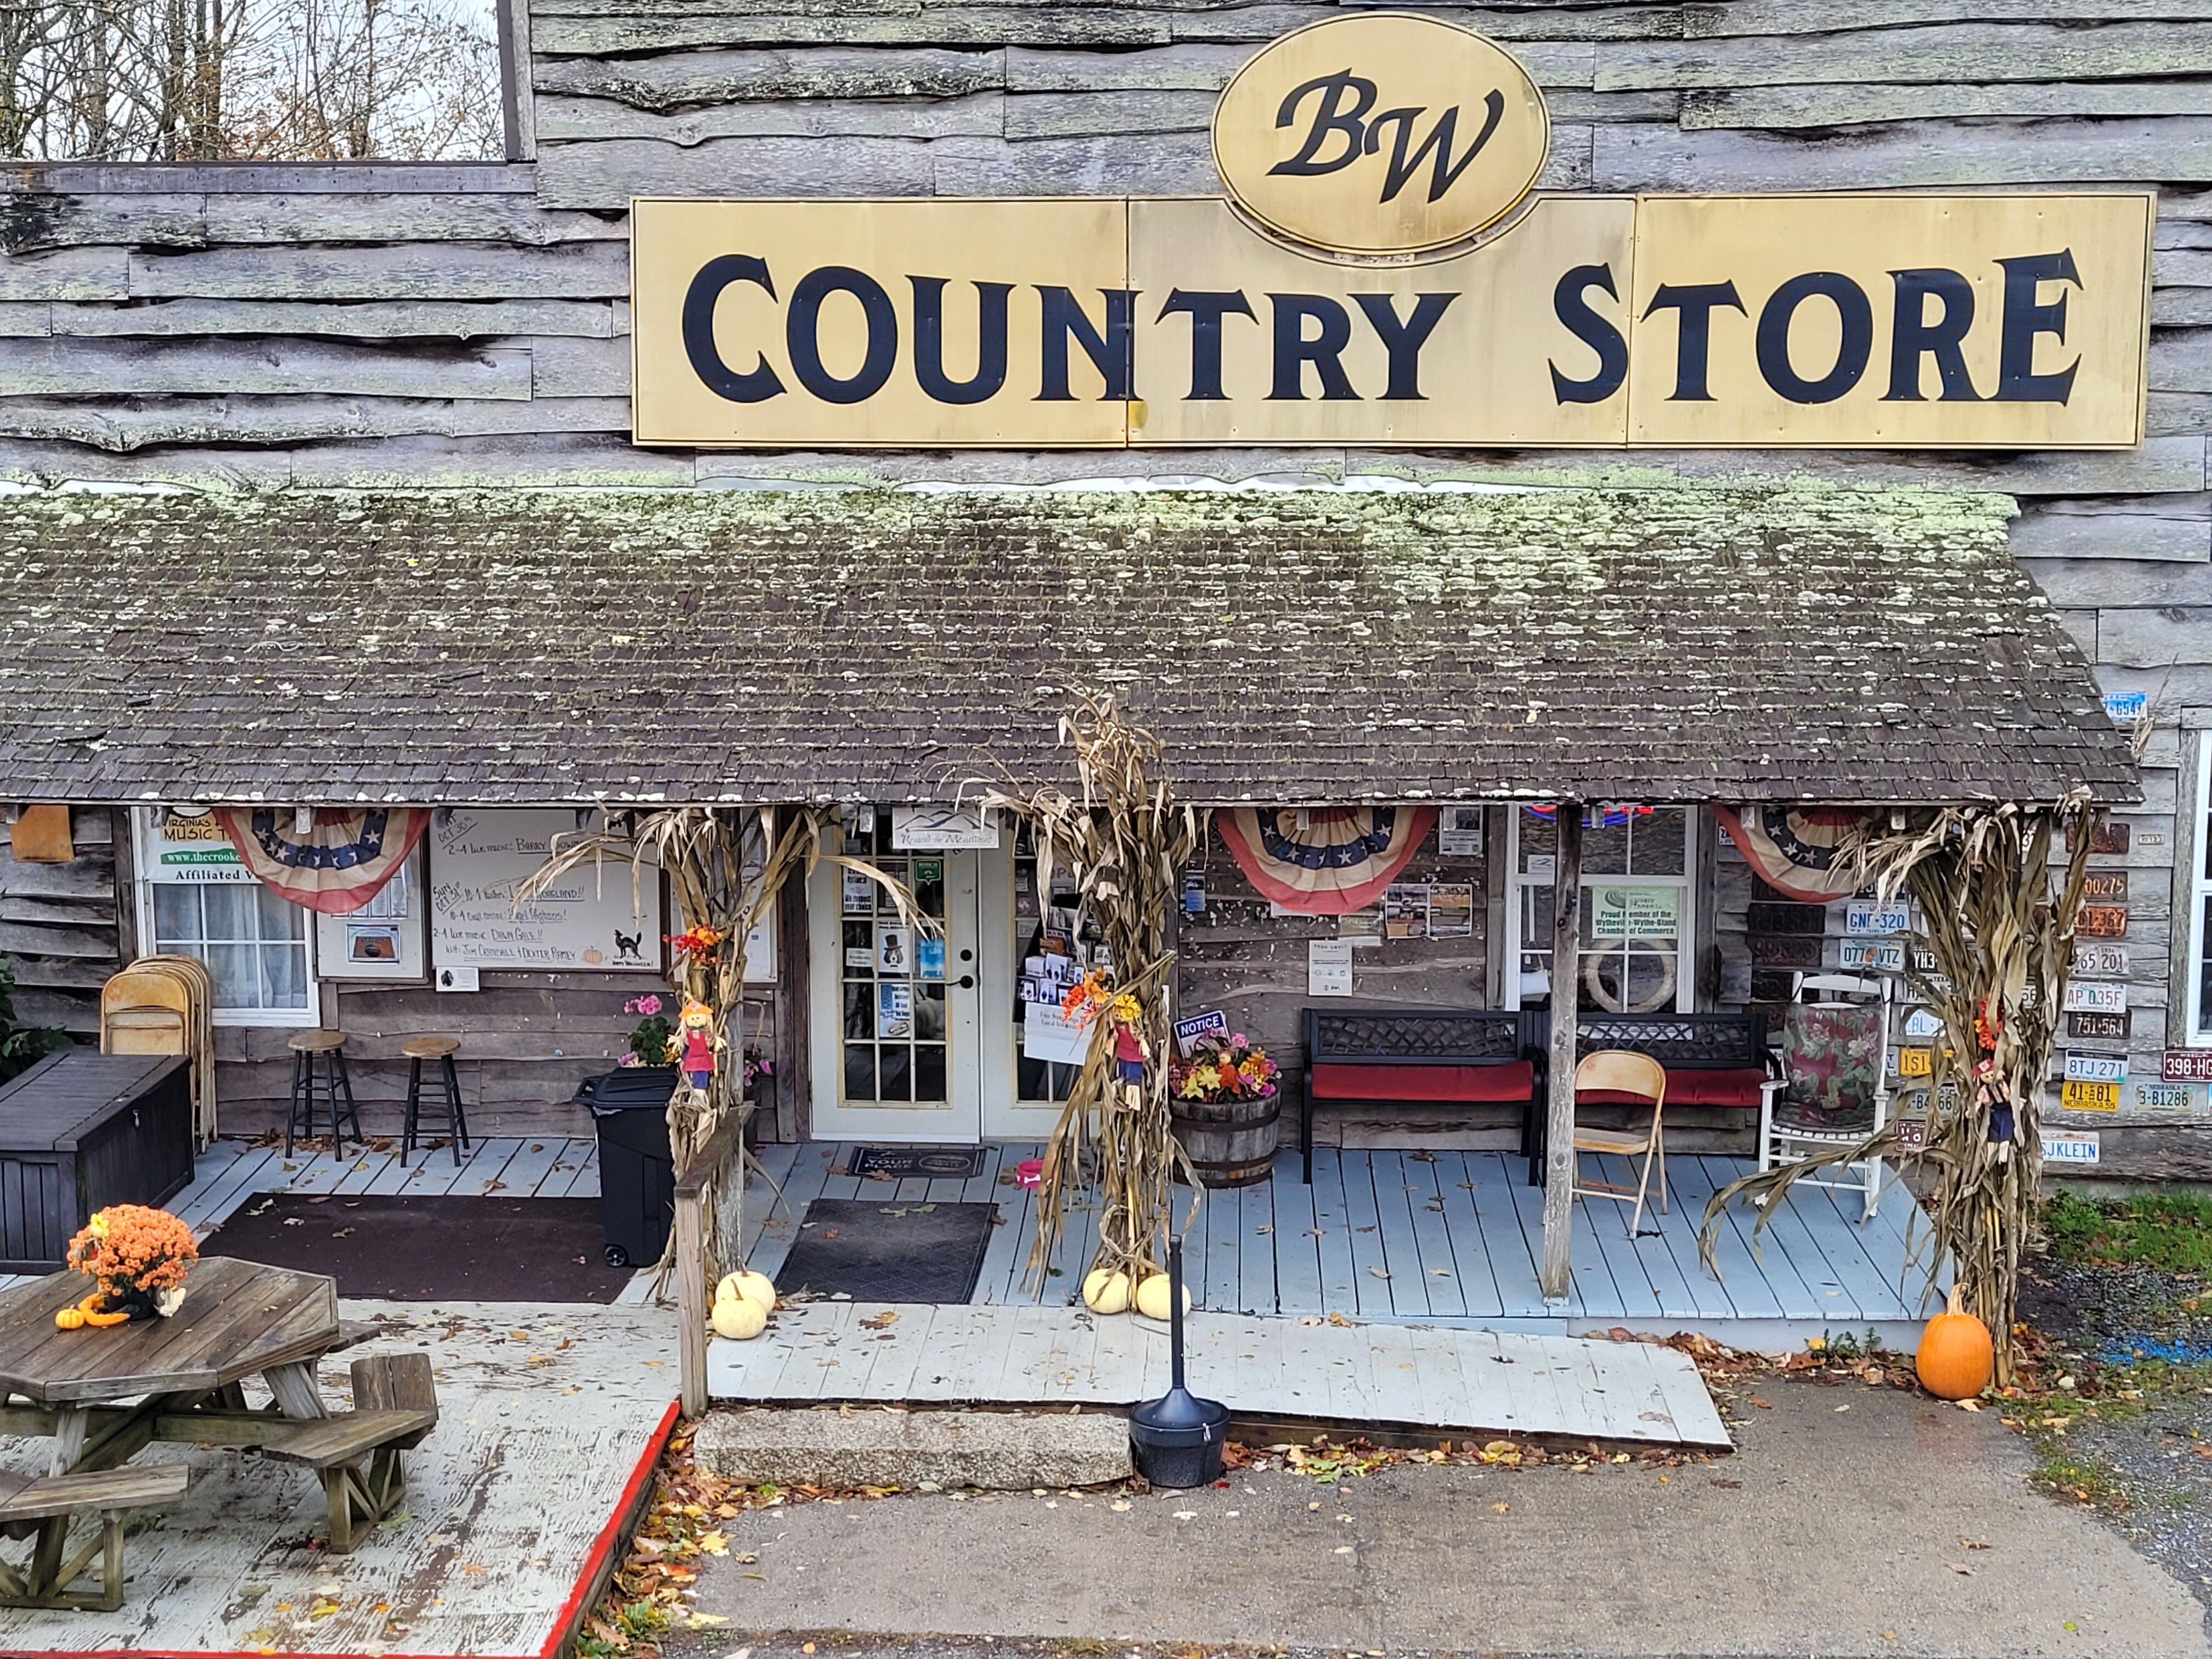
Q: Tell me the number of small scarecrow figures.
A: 3